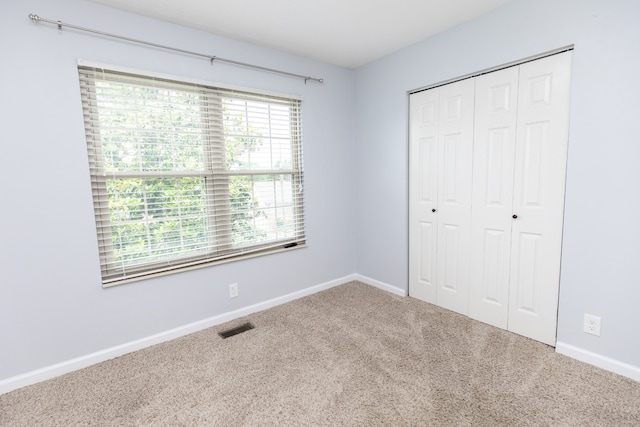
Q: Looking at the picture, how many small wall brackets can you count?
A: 3